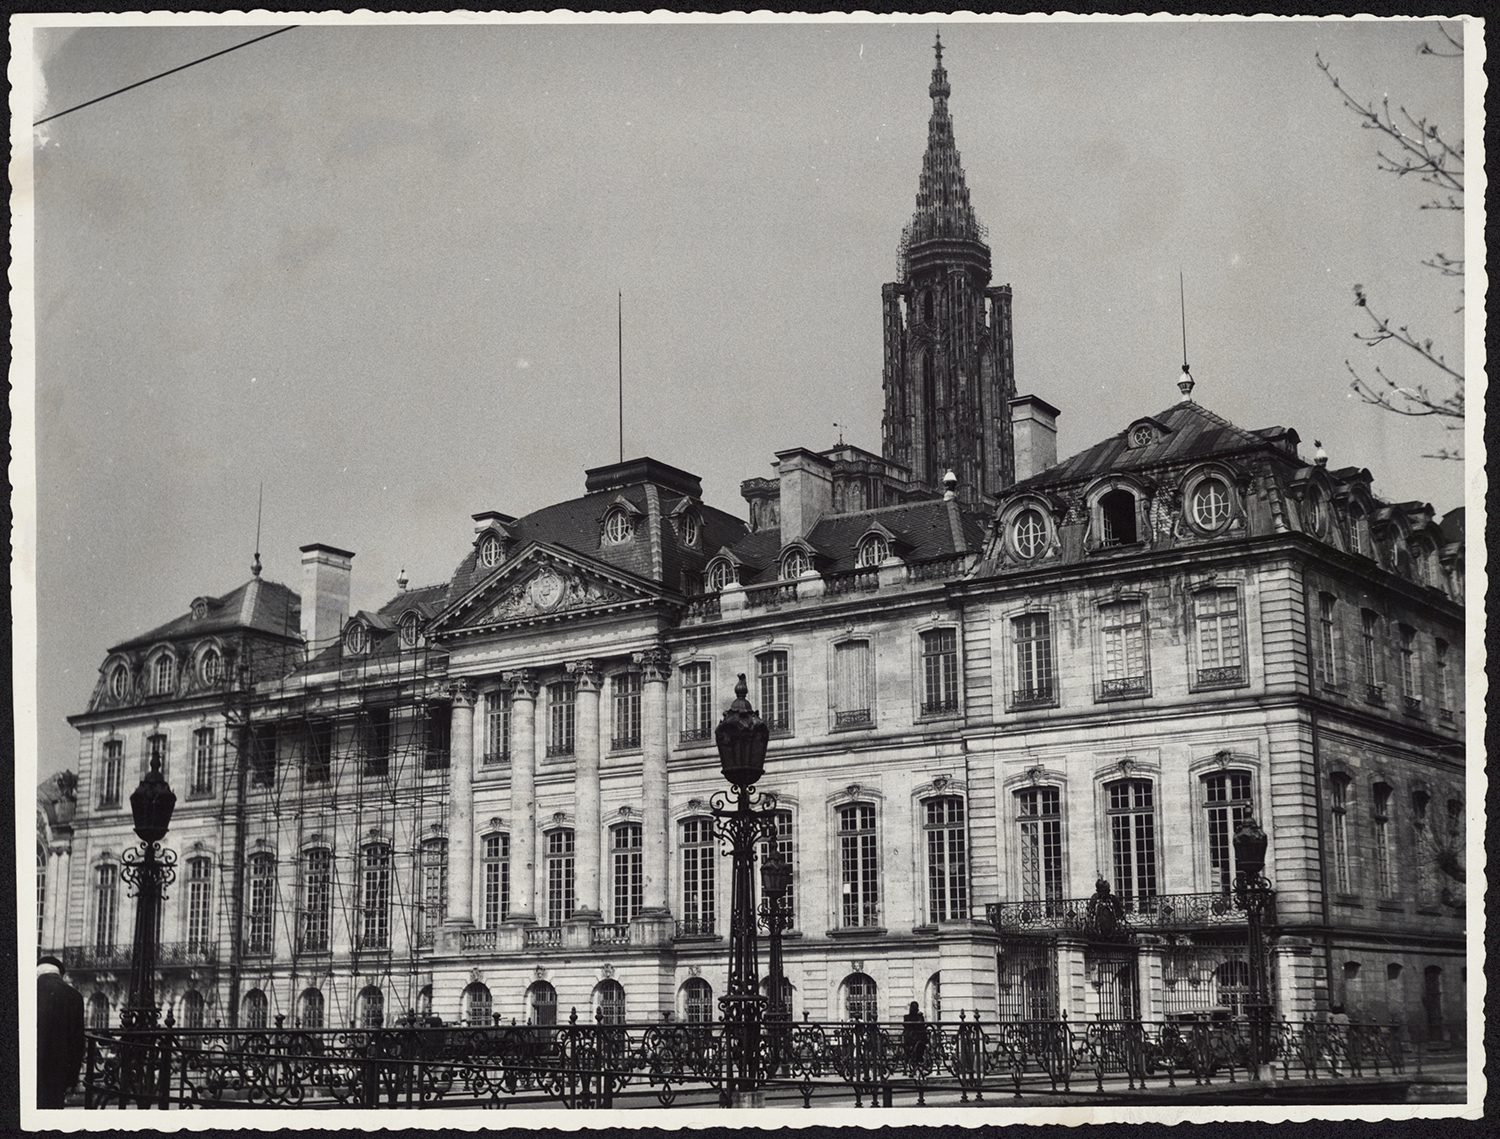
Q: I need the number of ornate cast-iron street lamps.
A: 4